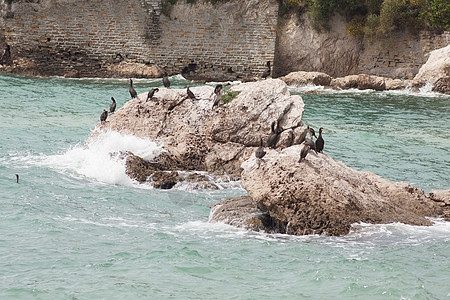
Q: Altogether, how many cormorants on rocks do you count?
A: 13